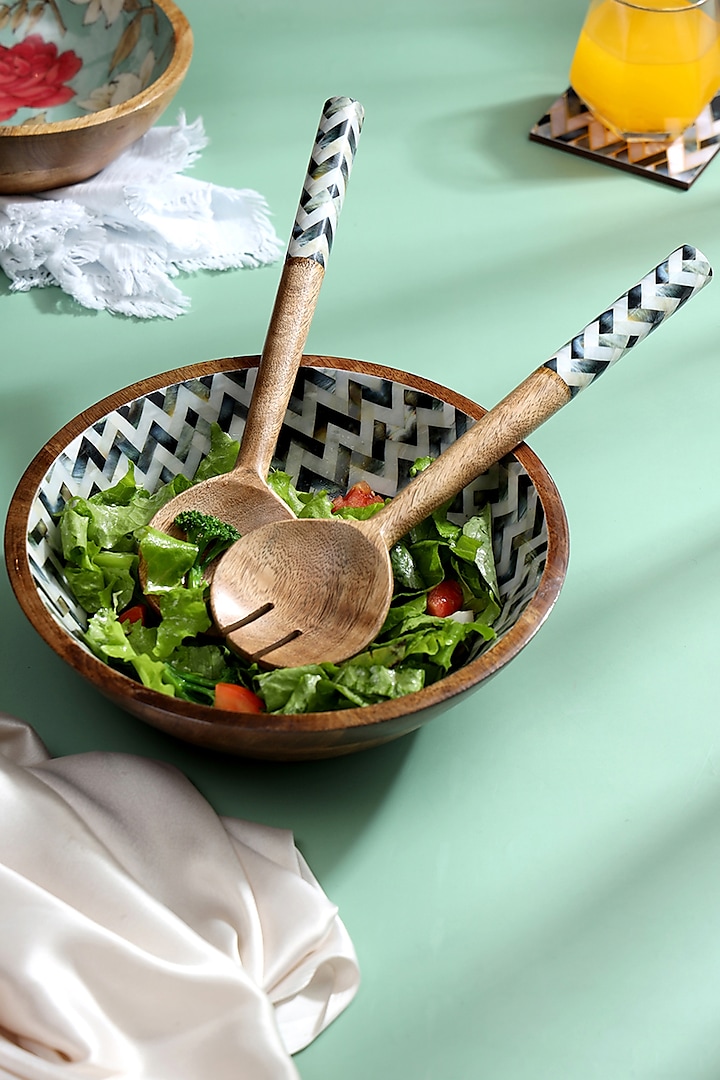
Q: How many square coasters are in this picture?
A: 1